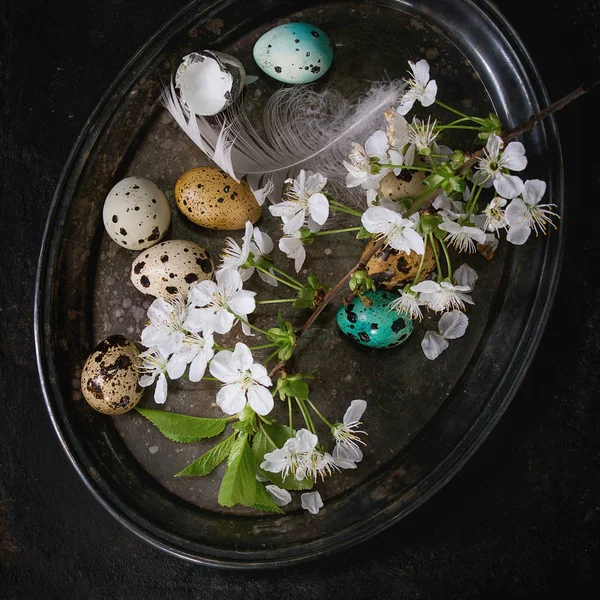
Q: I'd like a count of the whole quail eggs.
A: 8